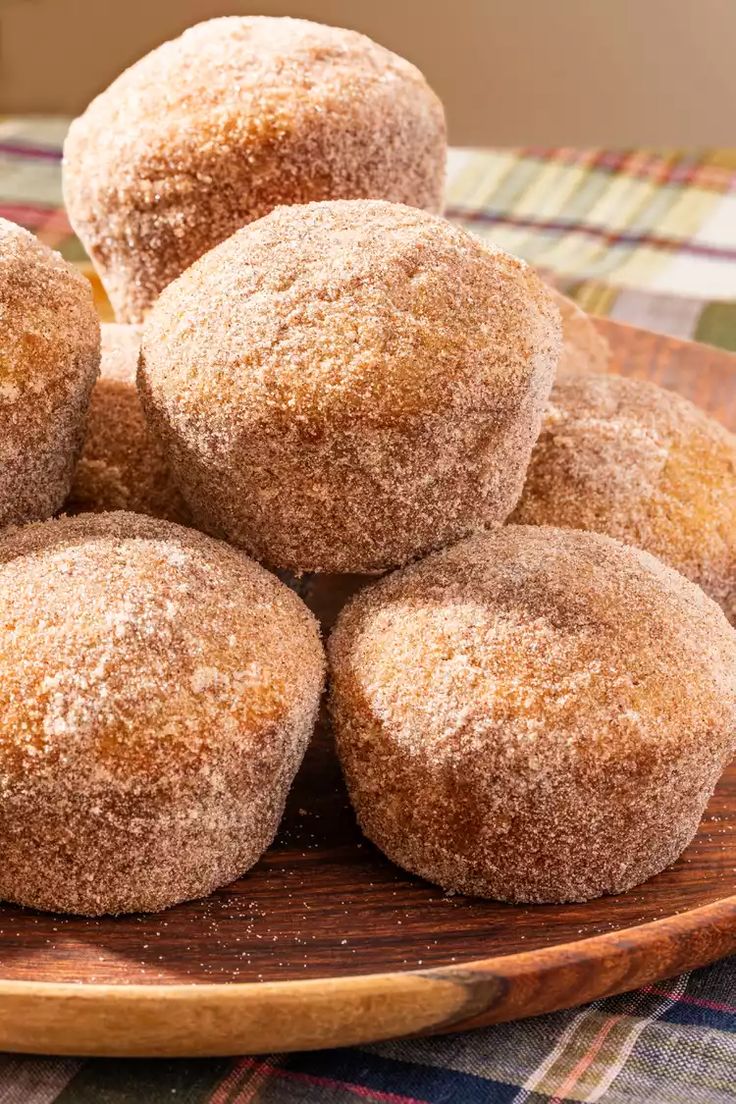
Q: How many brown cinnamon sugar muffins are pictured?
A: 8